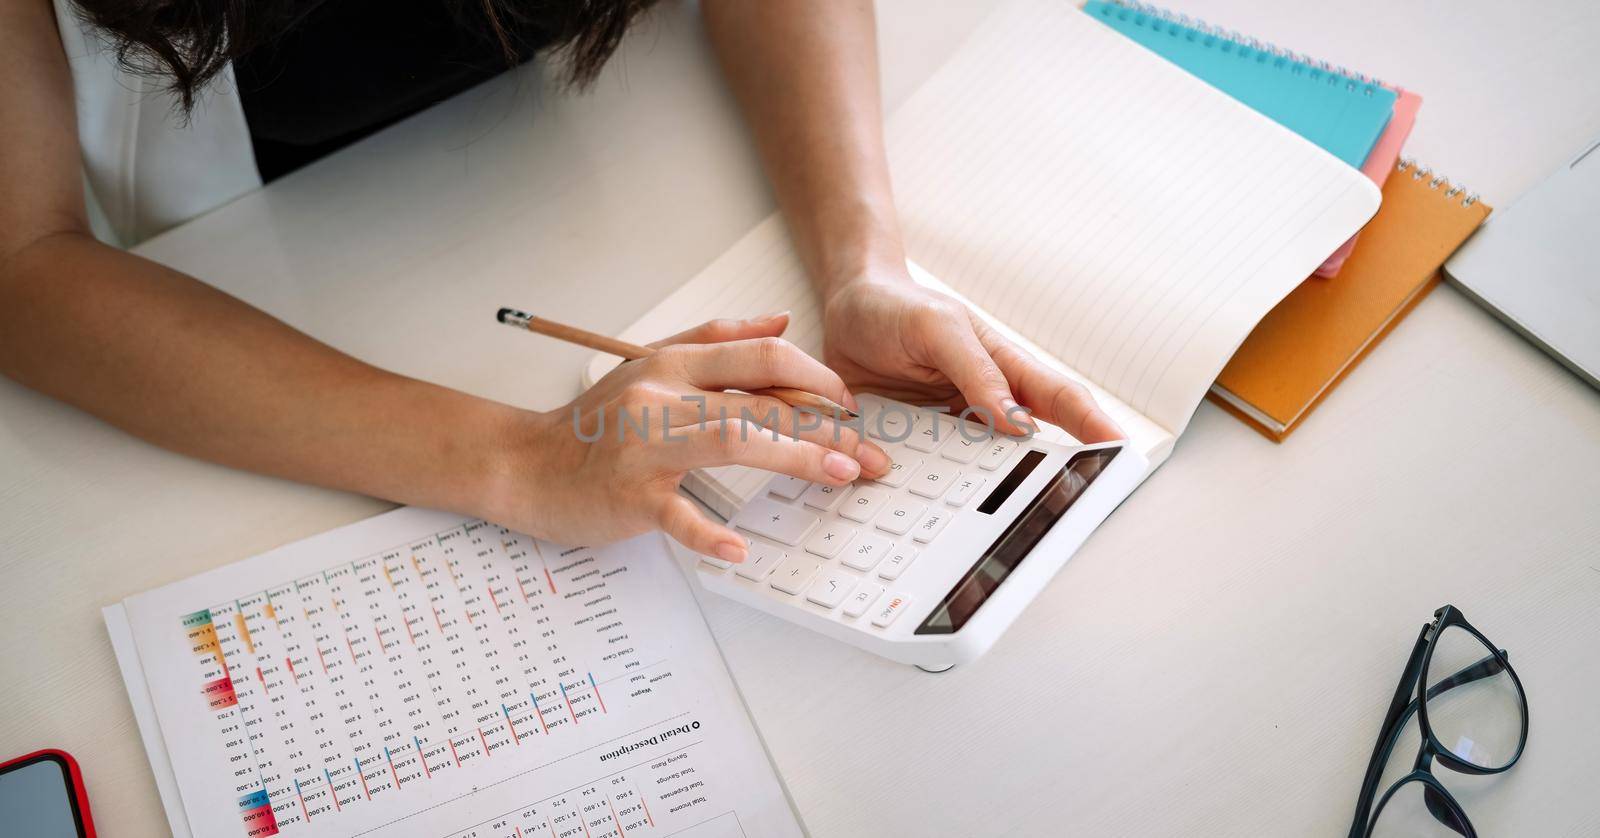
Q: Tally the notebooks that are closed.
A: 3